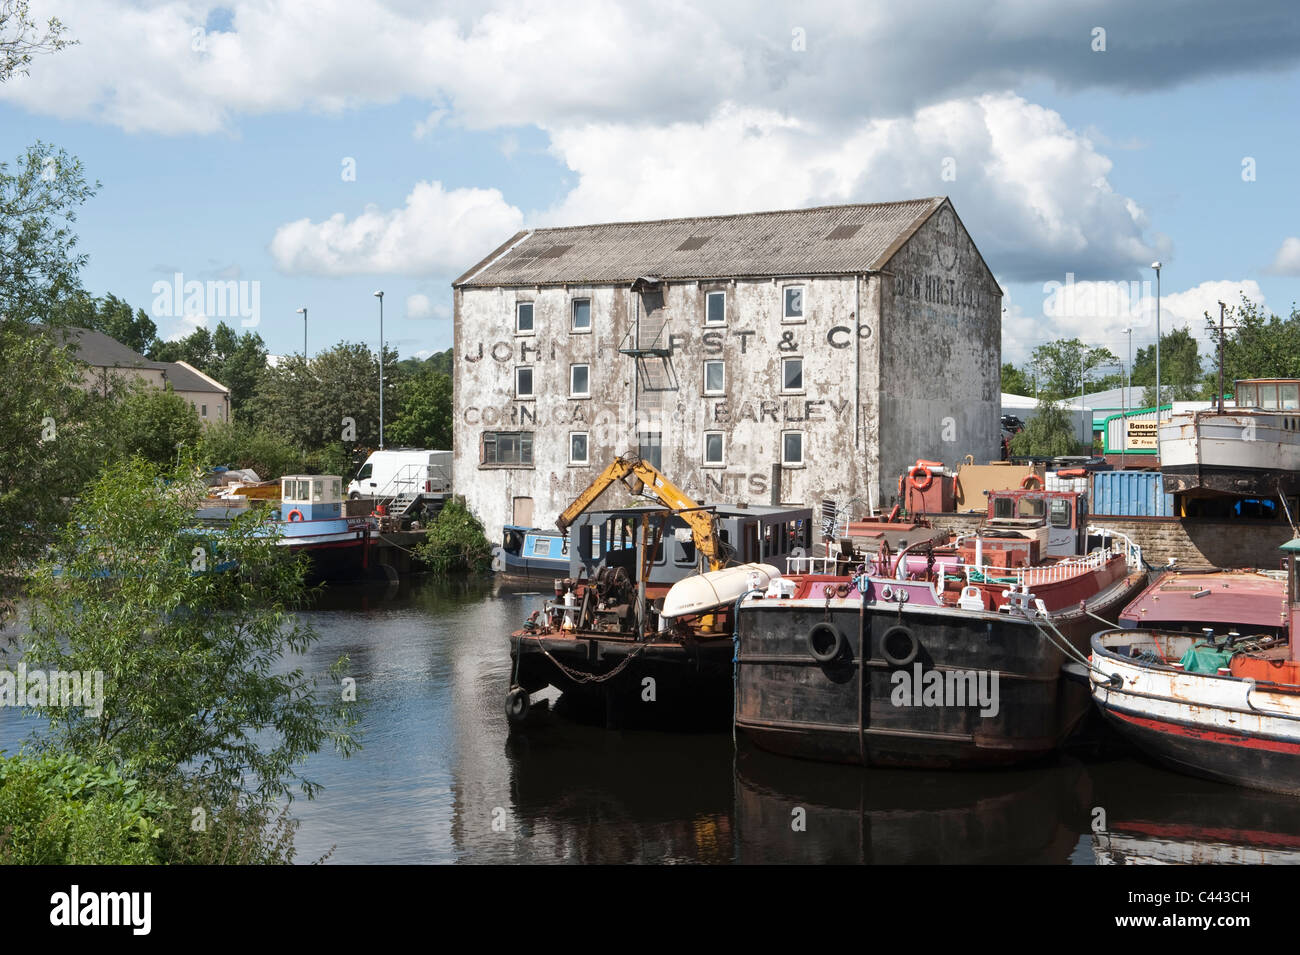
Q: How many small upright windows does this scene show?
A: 11